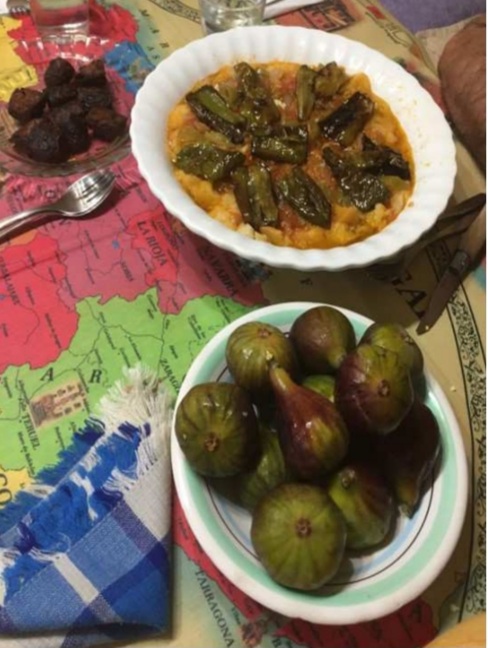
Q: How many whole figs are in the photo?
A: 11